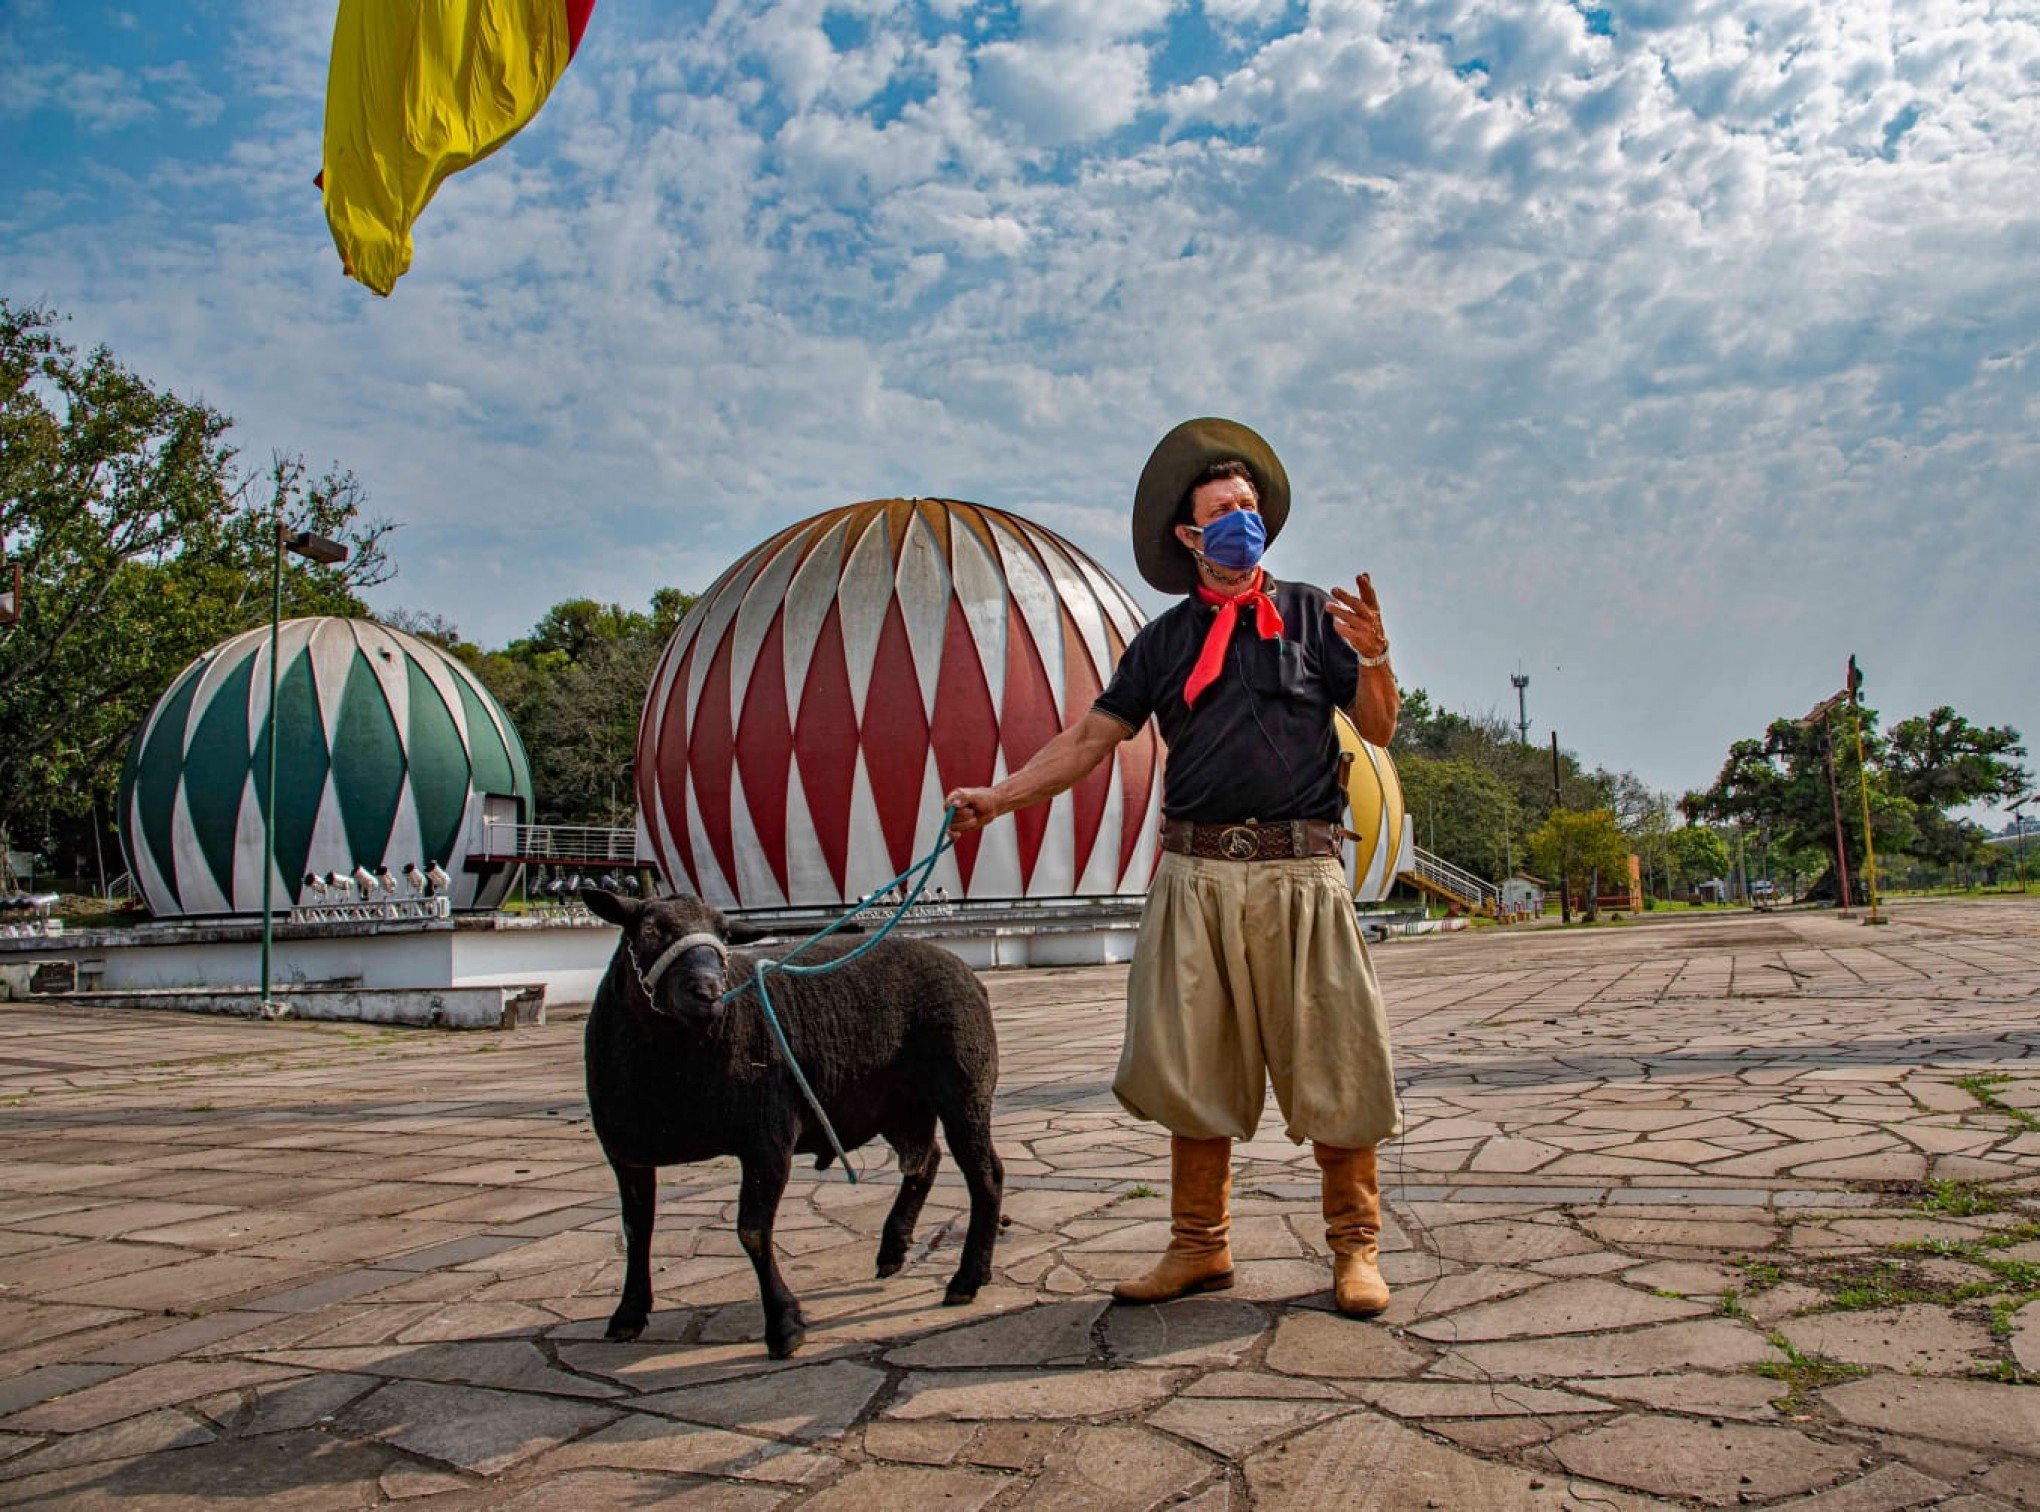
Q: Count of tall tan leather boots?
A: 2